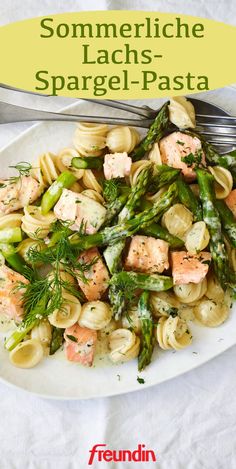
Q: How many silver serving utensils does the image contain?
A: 2